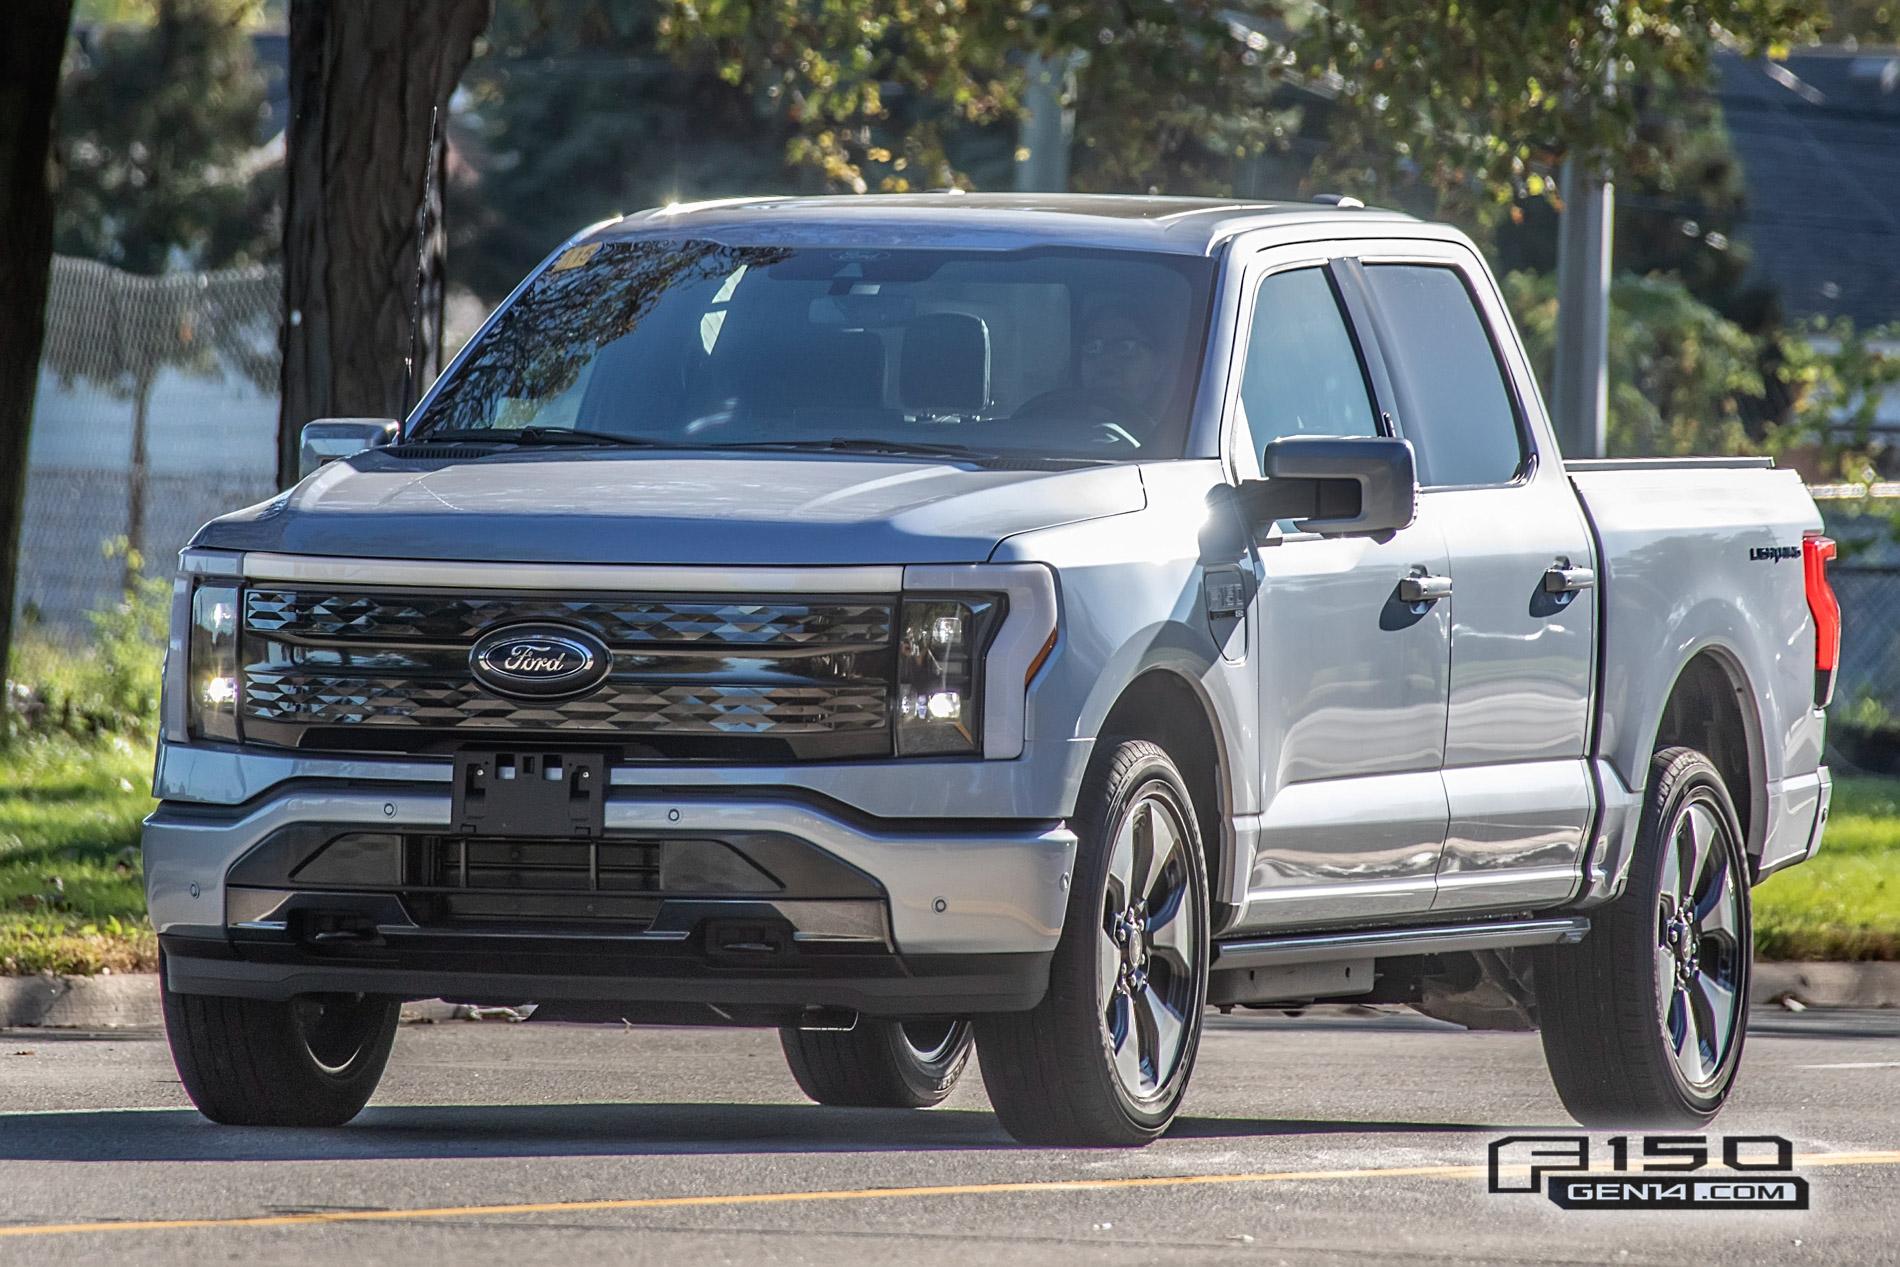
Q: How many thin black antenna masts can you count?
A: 1